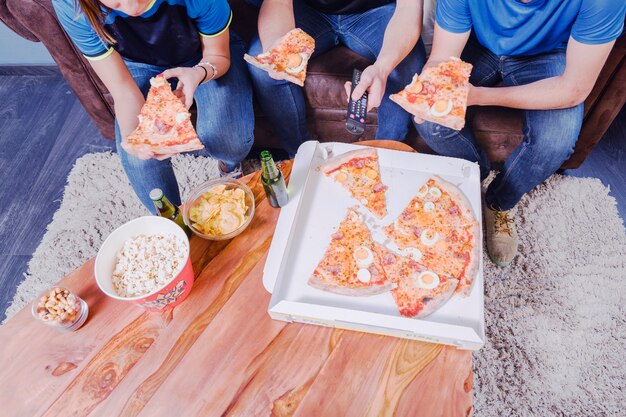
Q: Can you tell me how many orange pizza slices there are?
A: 8